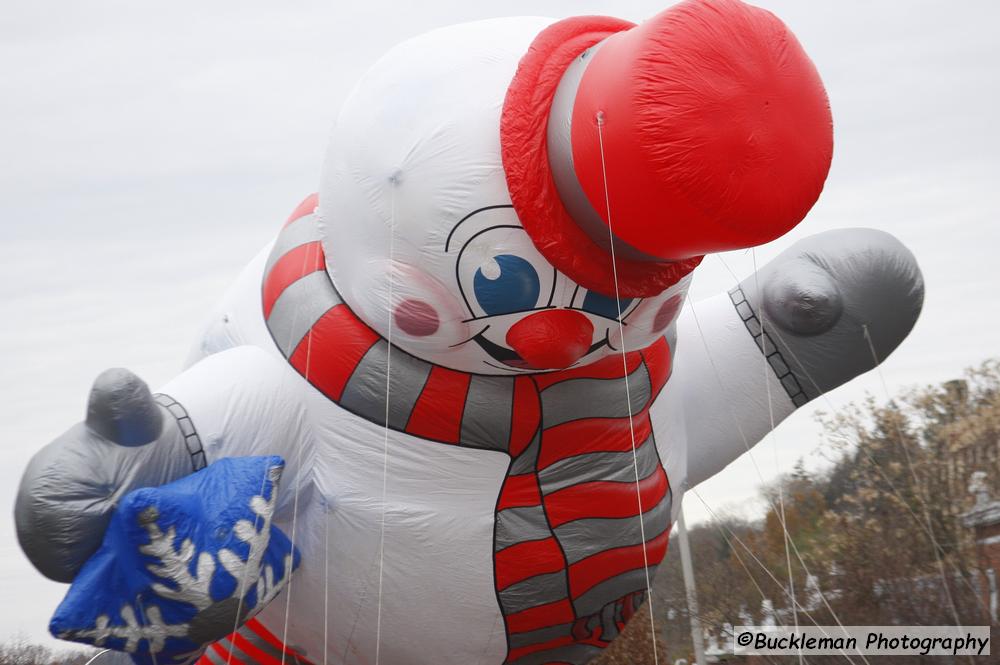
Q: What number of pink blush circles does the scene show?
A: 2